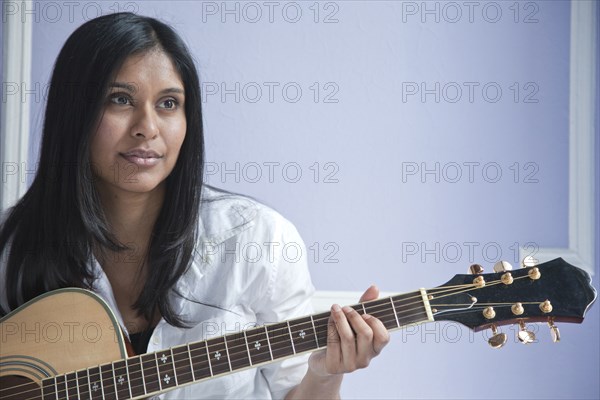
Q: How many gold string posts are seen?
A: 6